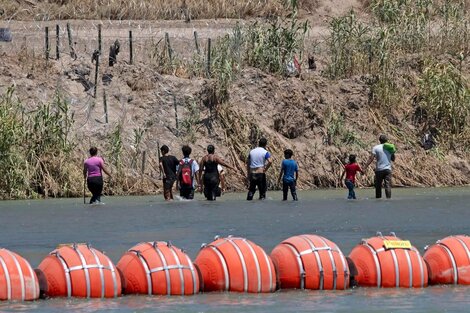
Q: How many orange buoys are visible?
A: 7